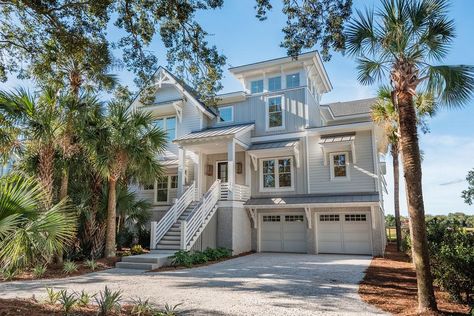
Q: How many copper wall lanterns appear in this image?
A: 2